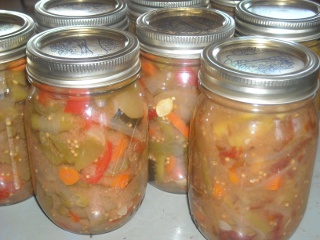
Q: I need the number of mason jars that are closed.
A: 8